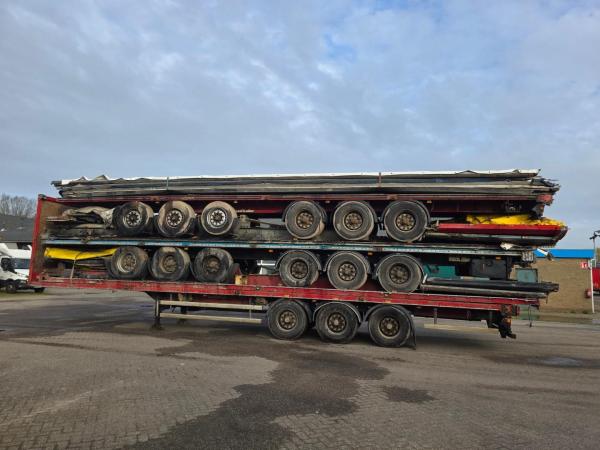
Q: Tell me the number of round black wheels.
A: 15